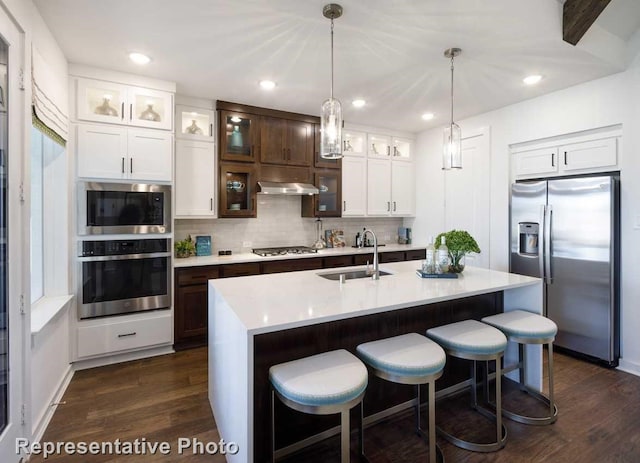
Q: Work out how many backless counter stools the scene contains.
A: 4